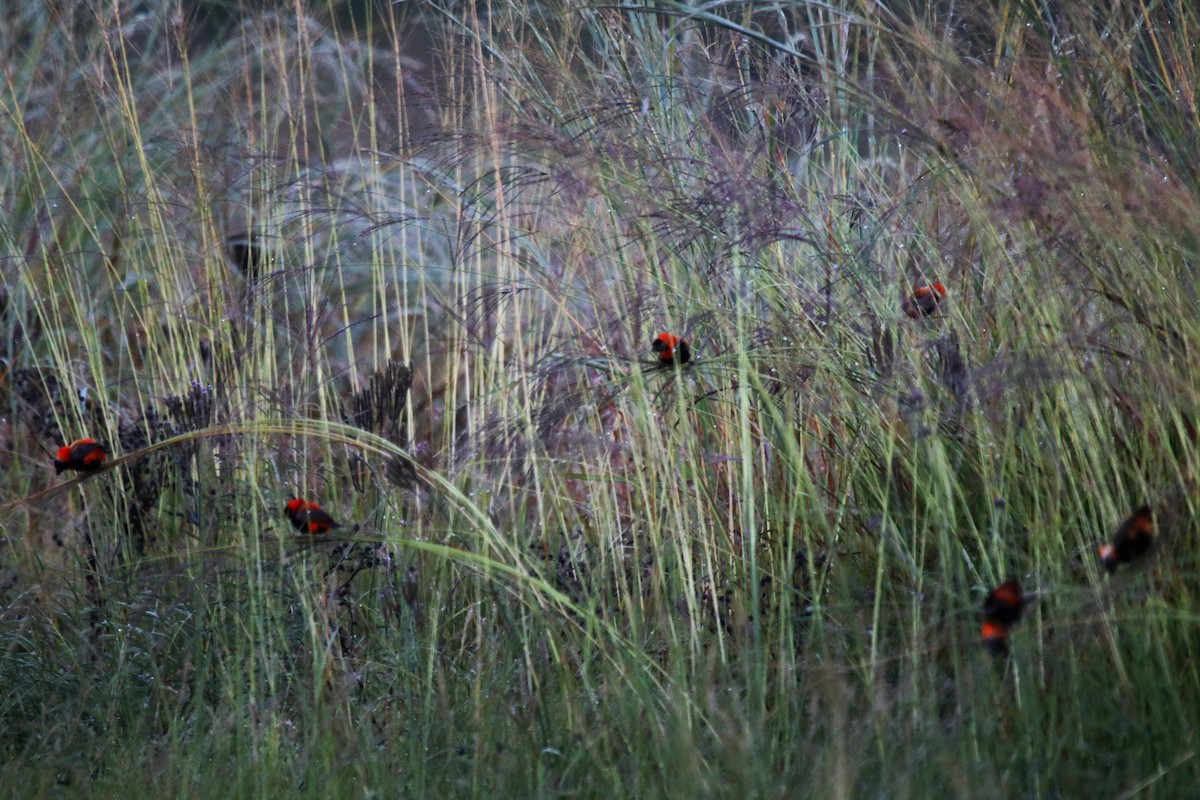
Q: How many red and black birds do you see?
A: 6